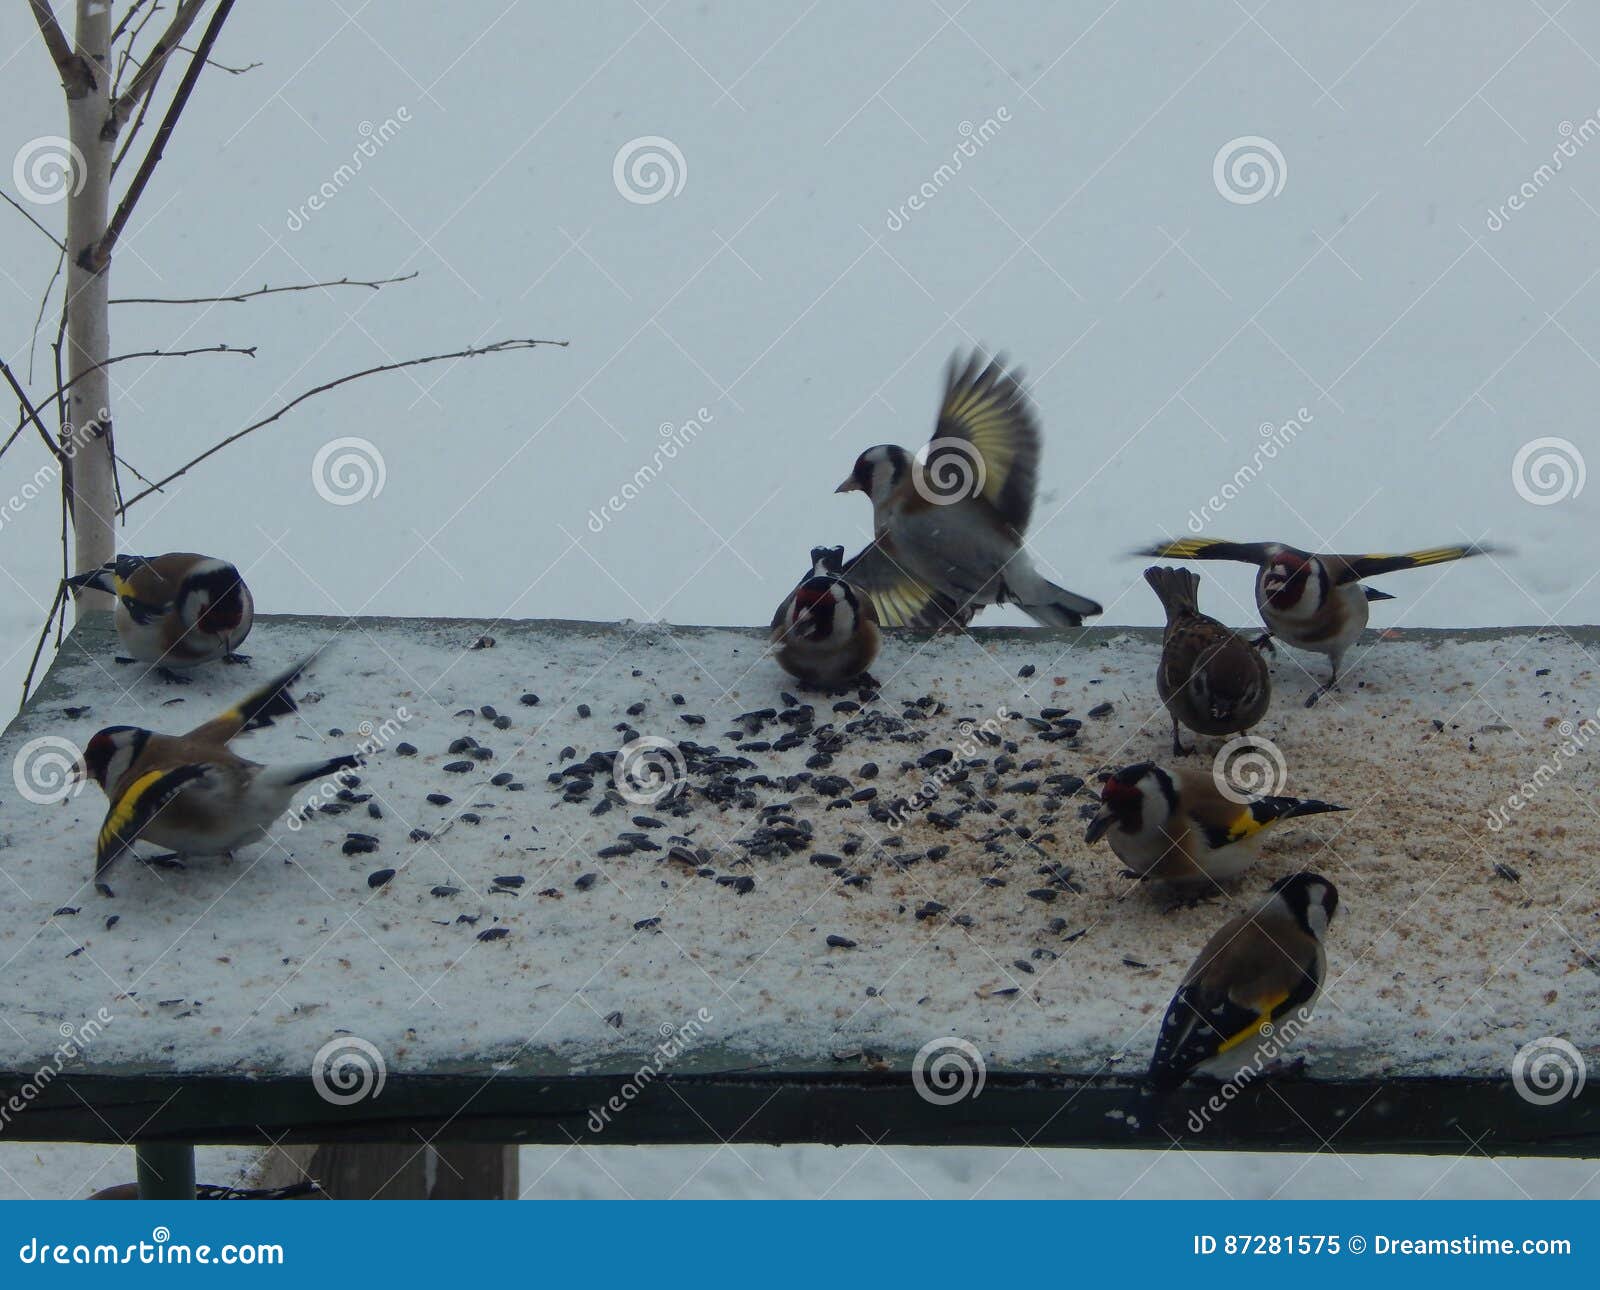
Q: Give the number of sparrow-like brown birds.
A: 1